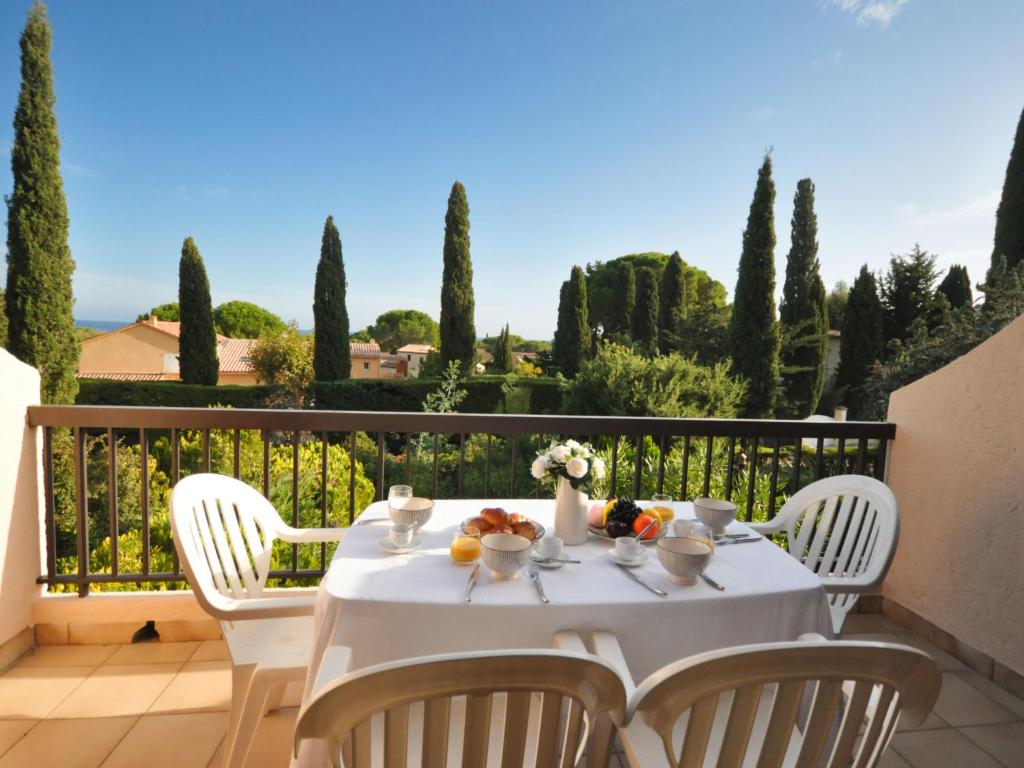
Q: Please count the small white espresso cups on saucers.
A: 3